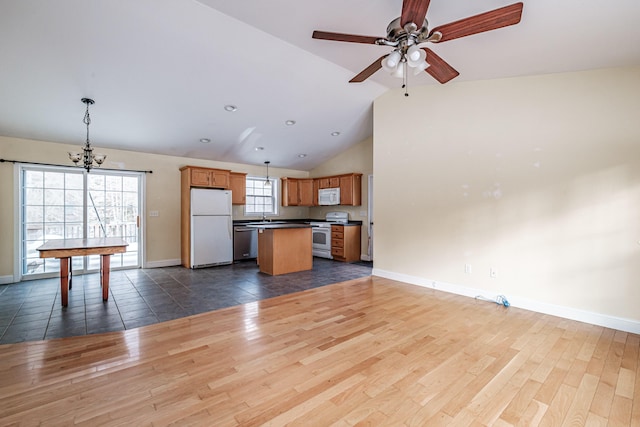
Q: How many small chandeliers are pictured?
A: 1